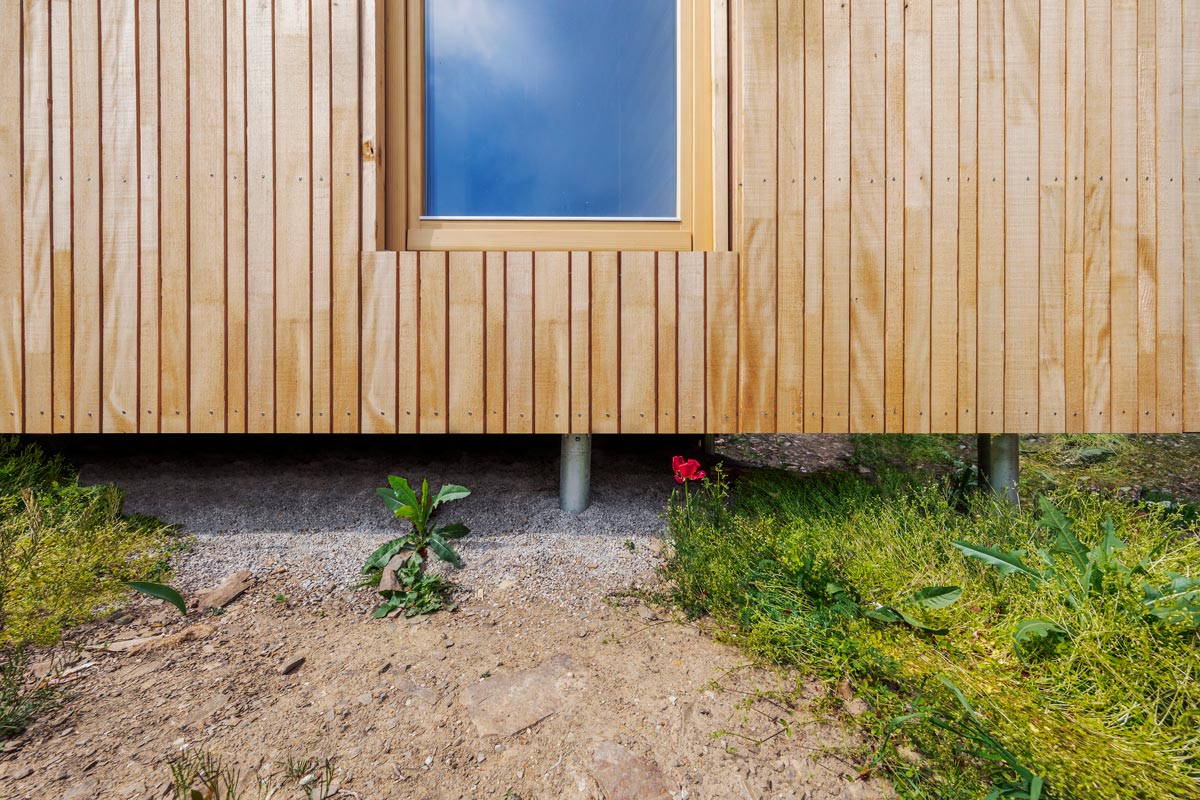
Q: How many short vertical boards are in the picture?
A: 13